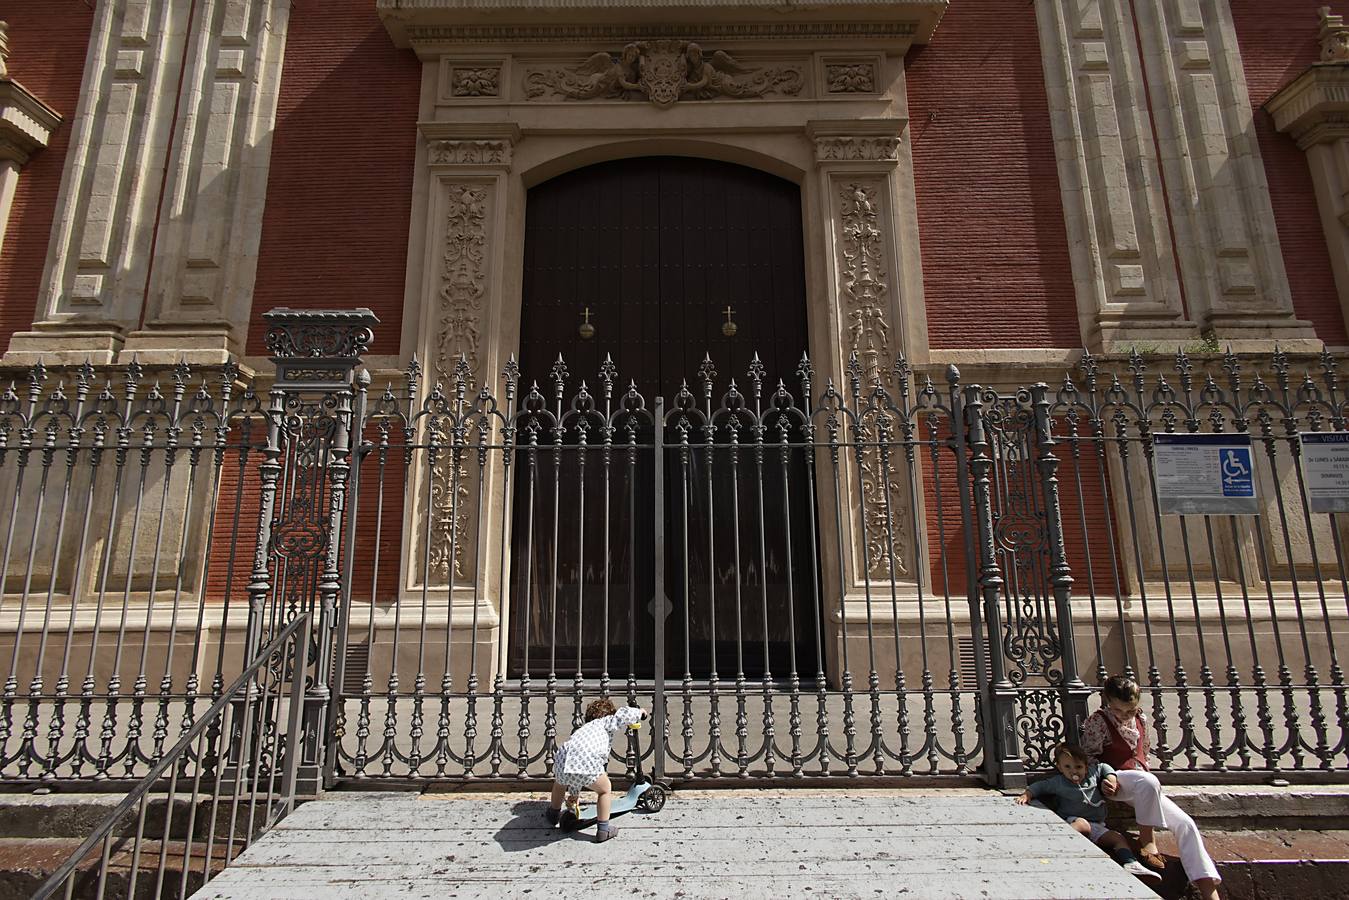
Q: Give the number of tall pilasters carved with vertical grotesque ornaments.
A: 2